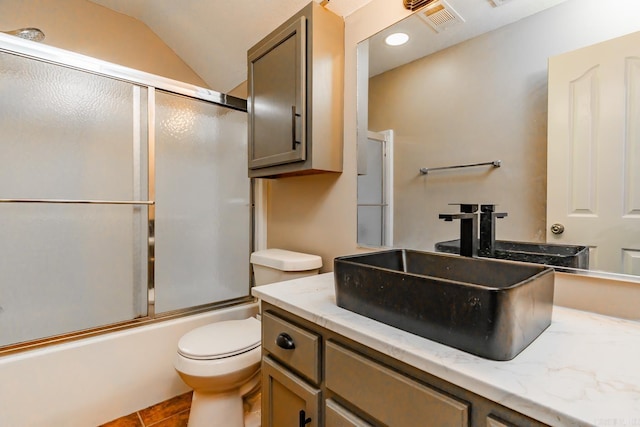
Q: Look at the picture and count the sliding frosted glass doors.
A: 2